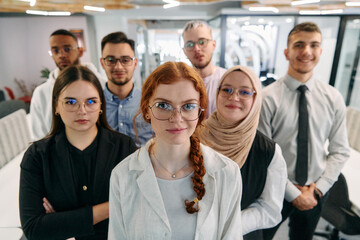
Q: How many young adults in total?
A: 7